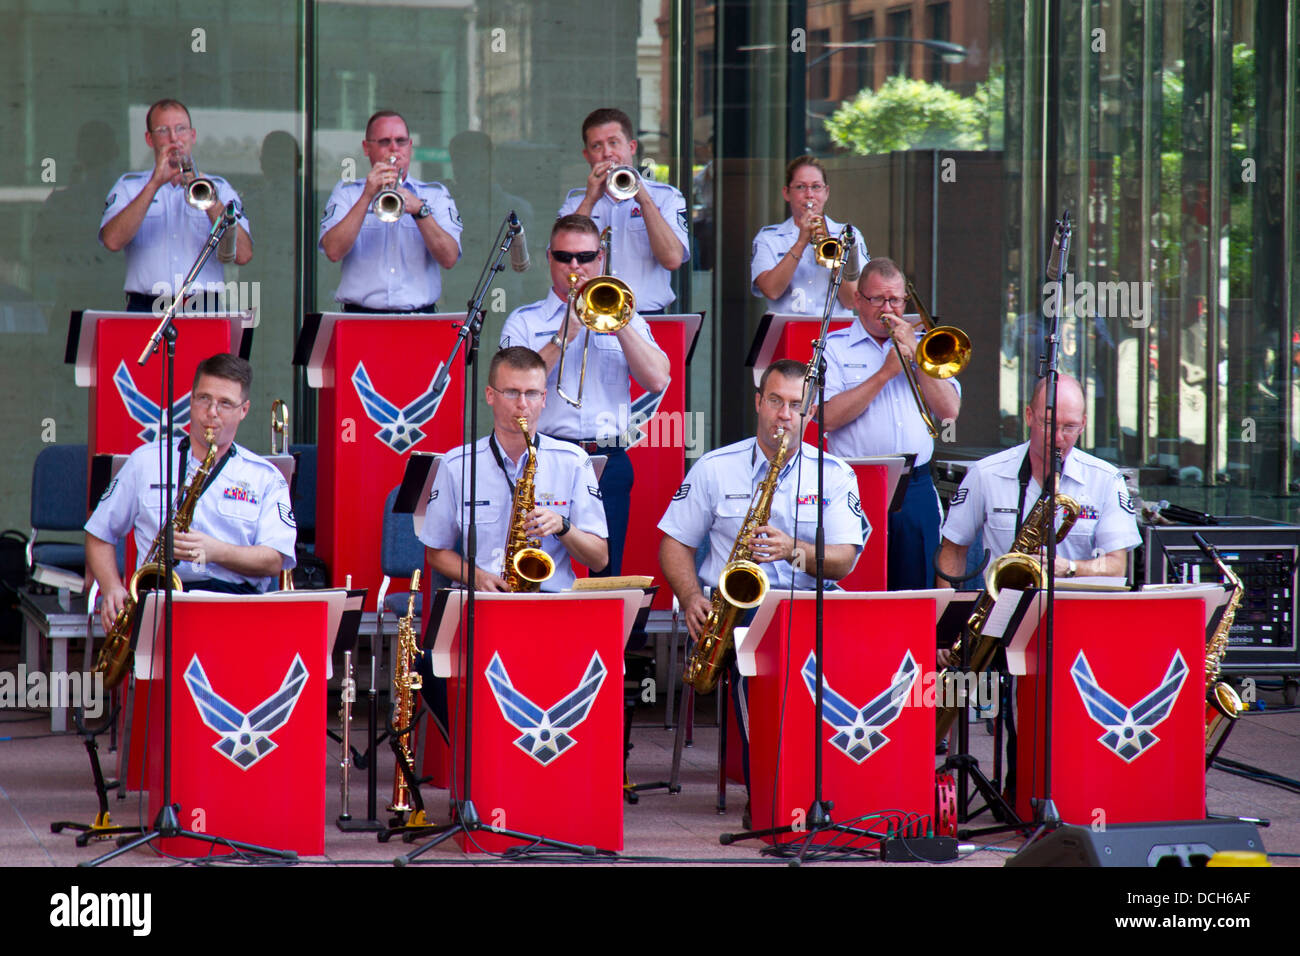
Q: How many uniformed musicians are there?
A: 10